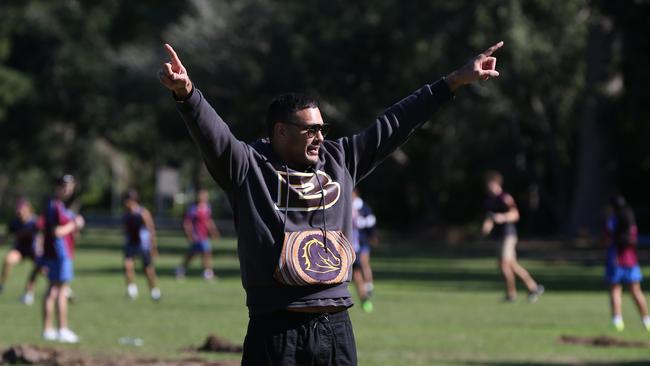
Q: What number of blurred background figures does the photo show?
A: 7